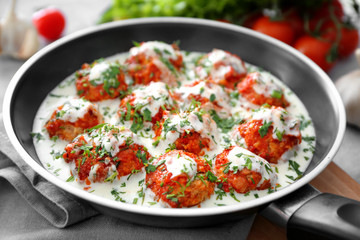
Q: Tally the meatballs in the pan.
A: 12